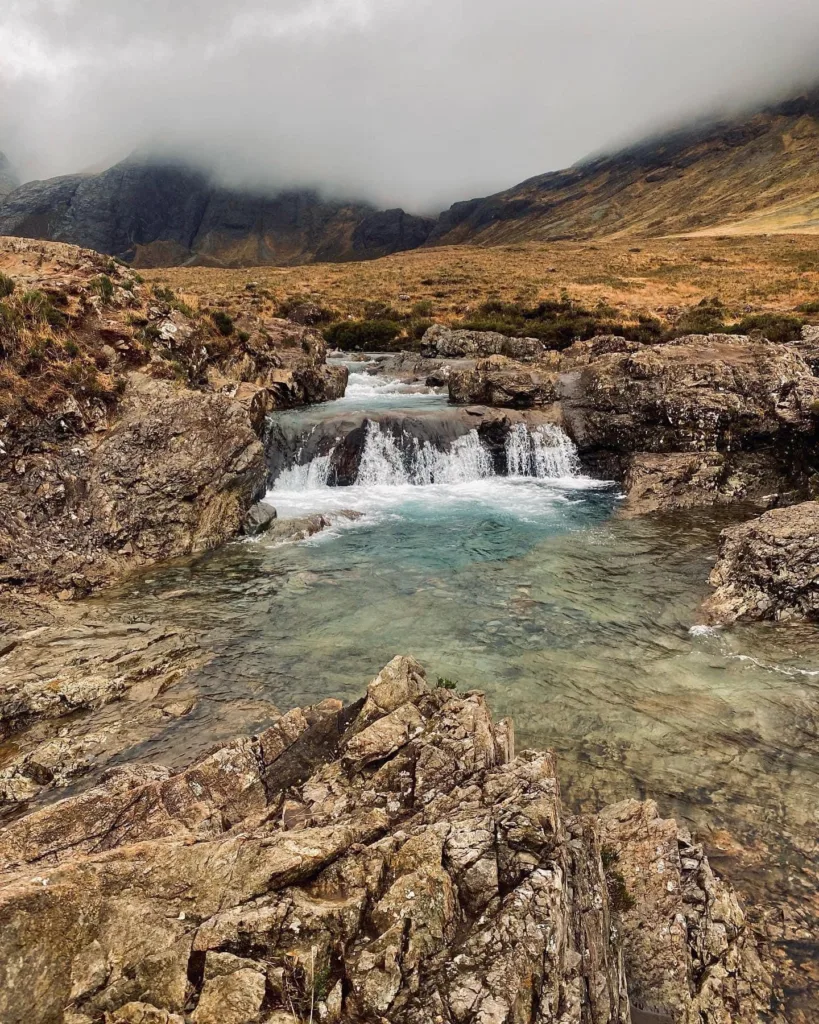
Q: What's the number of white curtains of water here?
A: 3